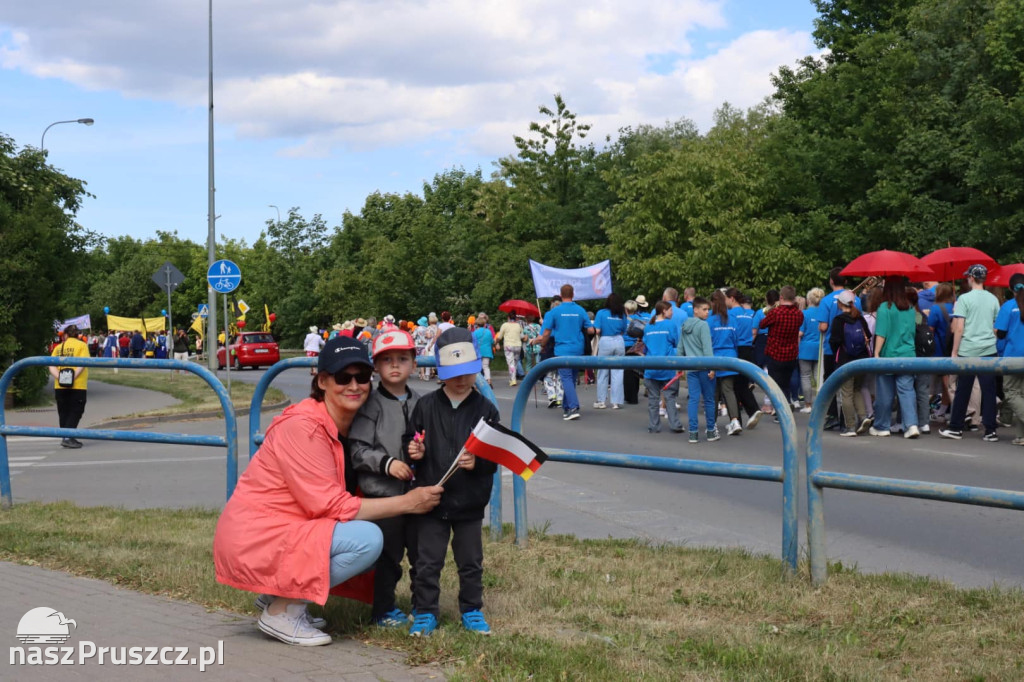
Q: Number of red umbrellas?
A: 4